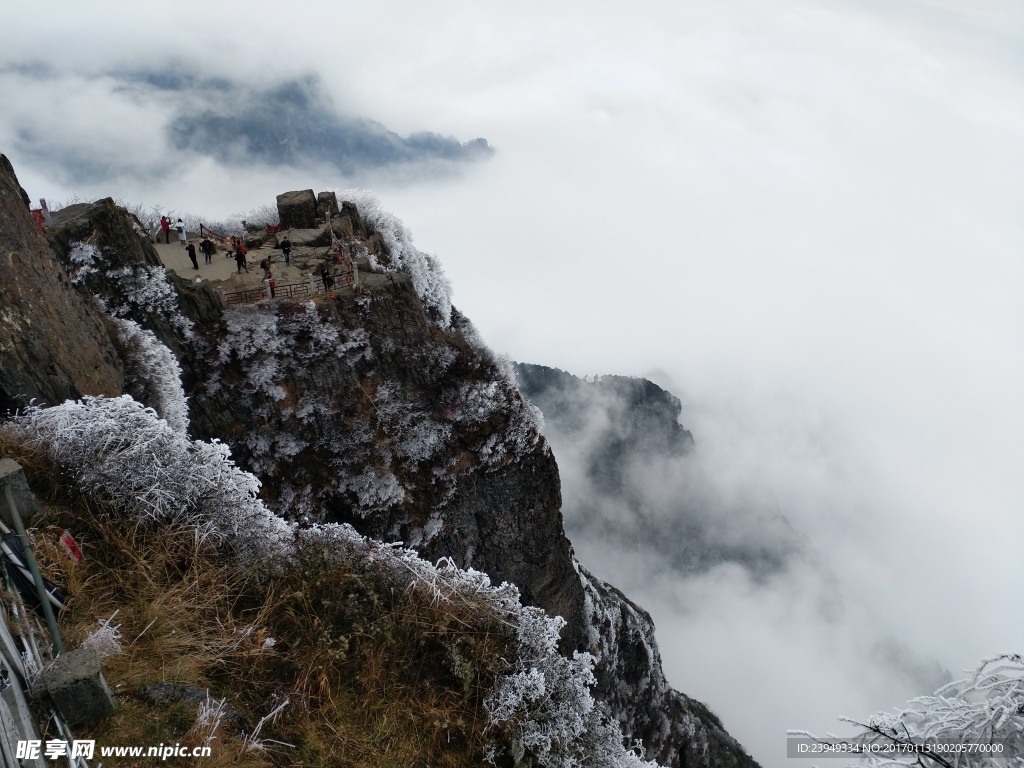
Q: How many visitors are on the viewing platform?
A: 11